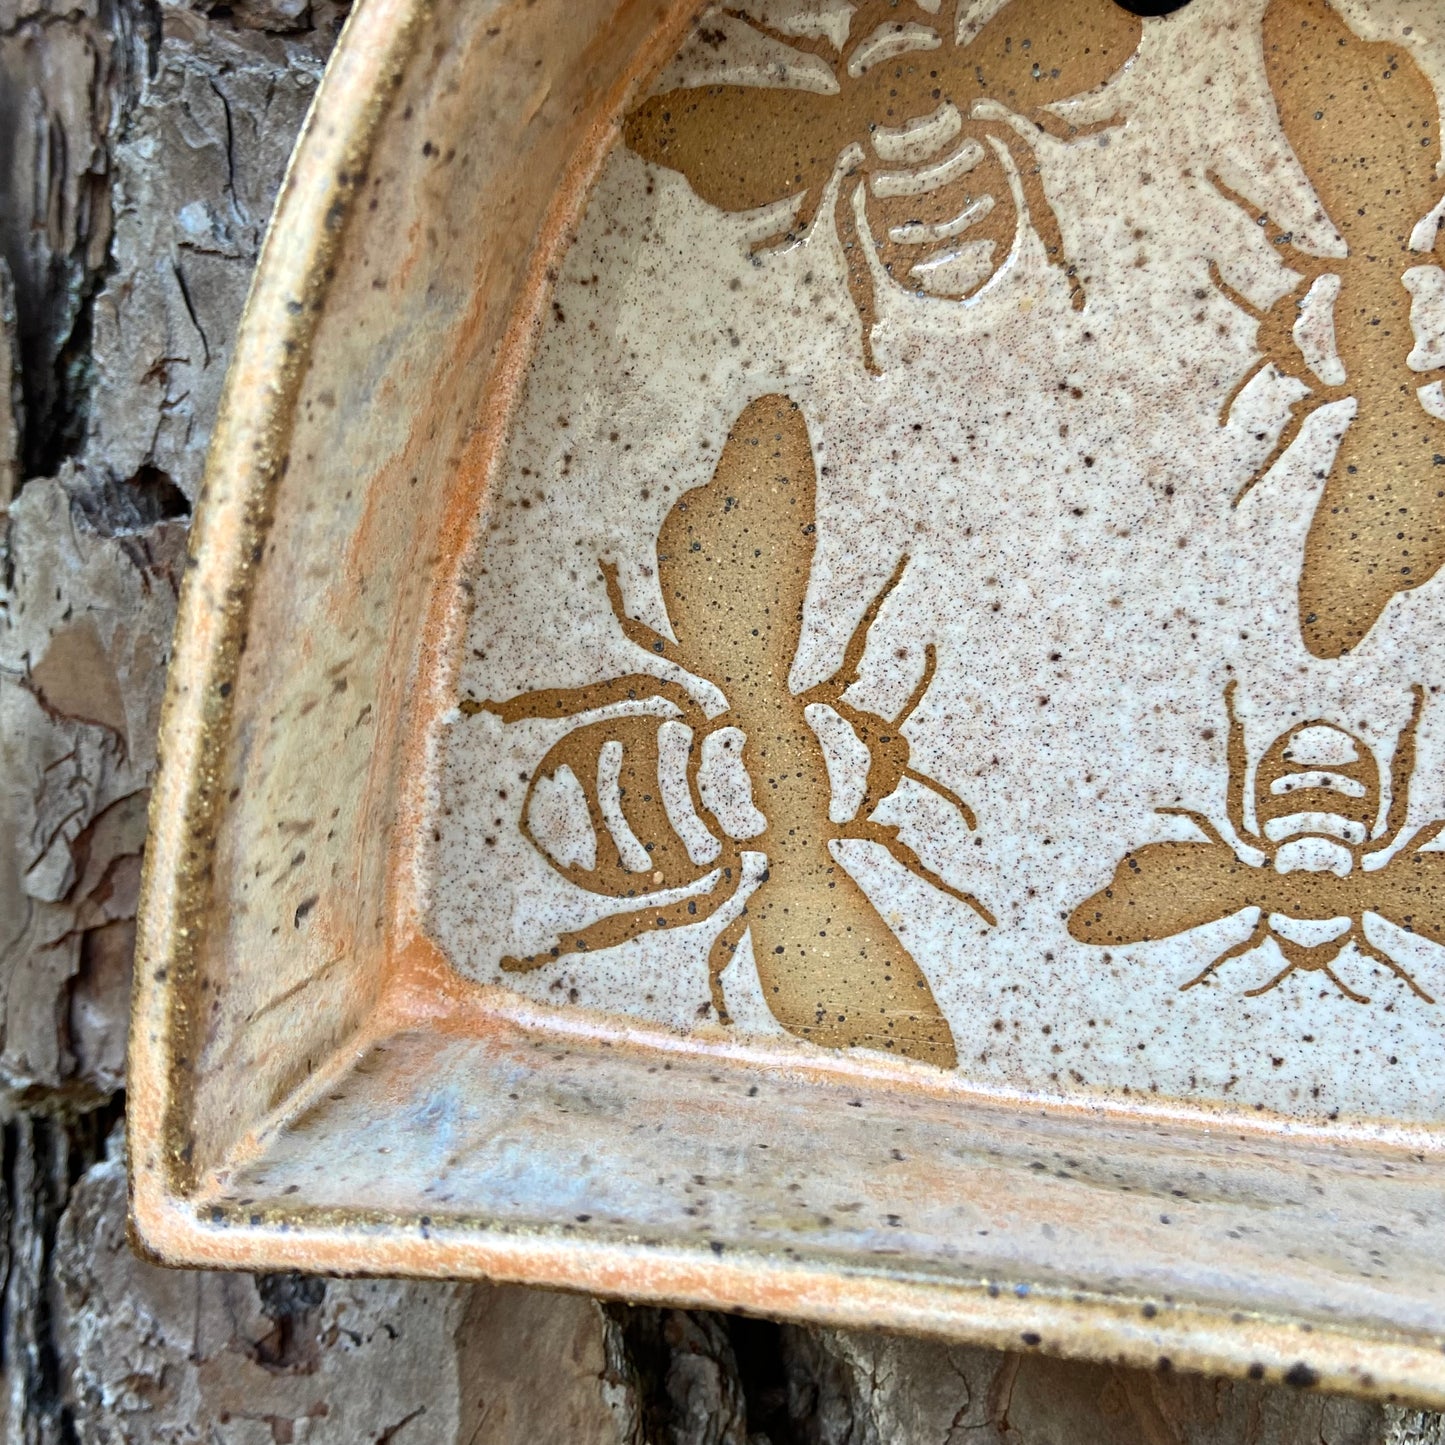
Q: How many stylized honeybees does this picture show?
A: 4